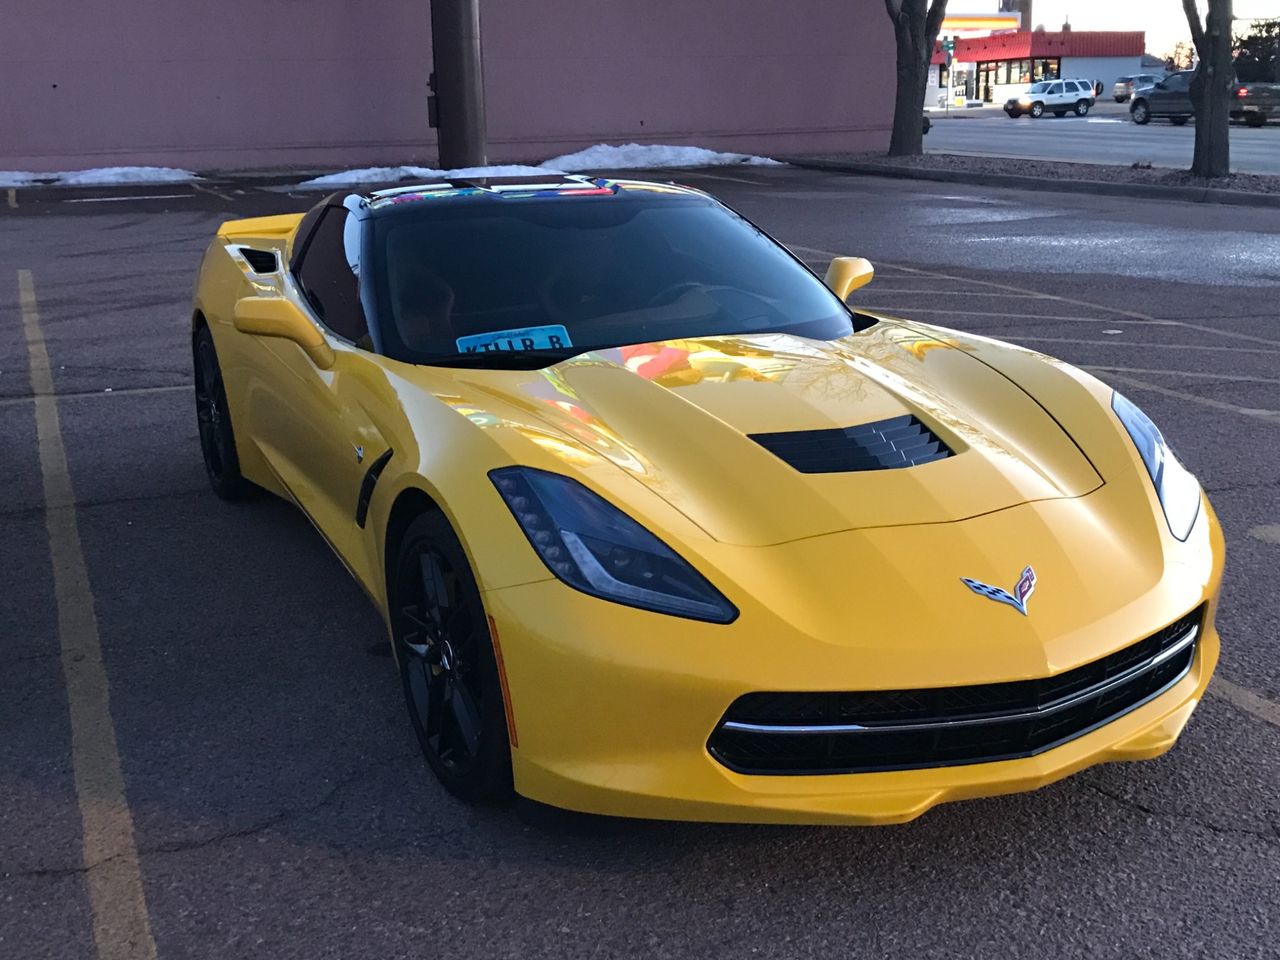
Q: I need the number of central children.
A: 0